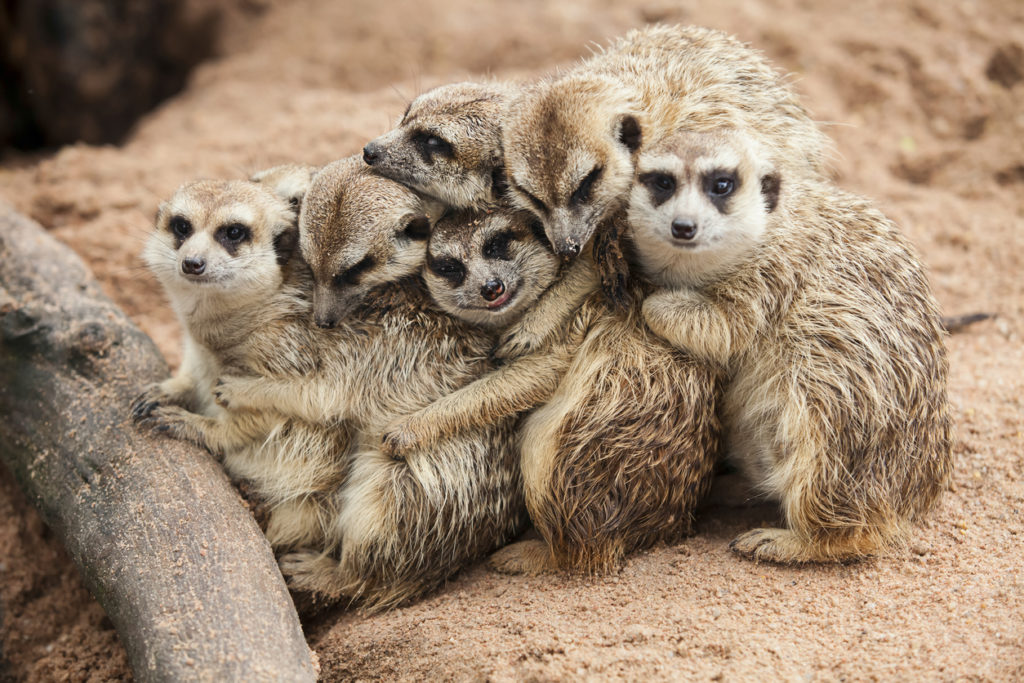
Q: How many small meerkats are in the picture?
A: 6